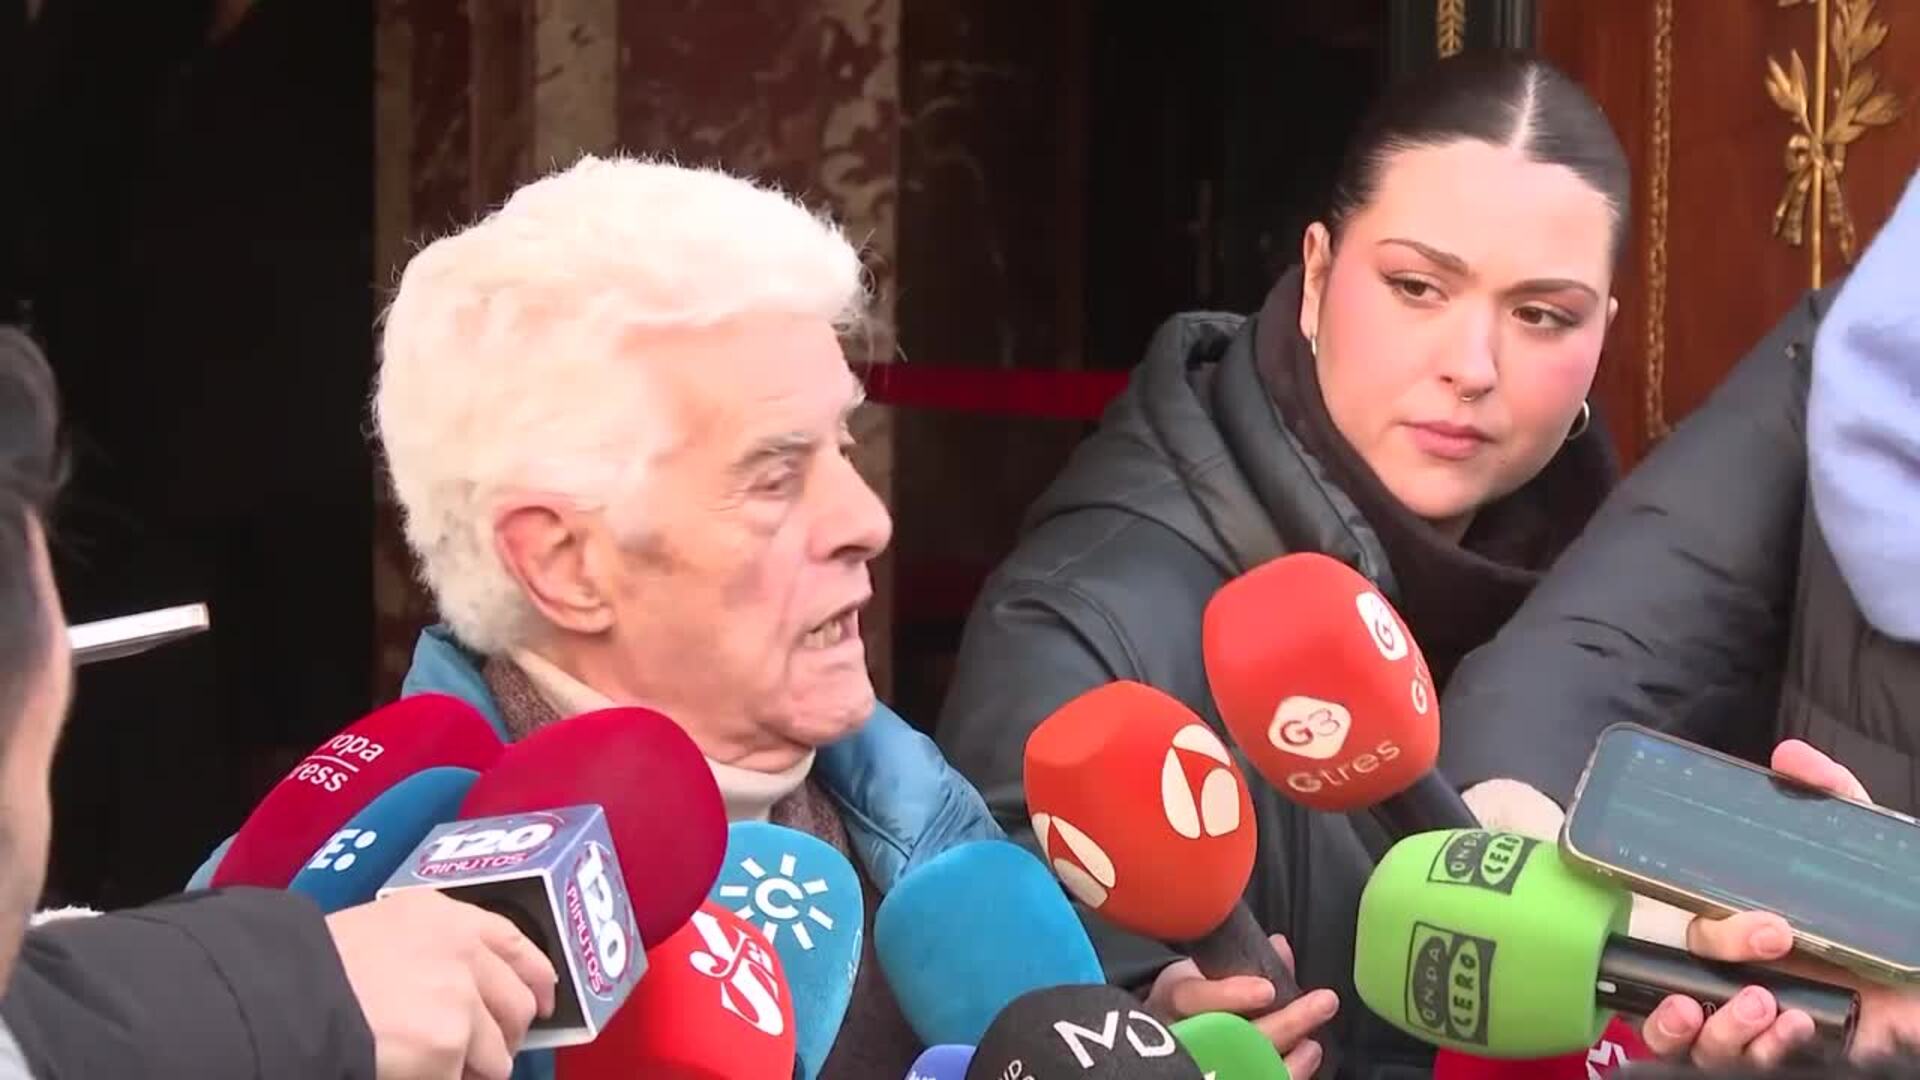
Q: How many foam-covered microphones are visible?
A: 13